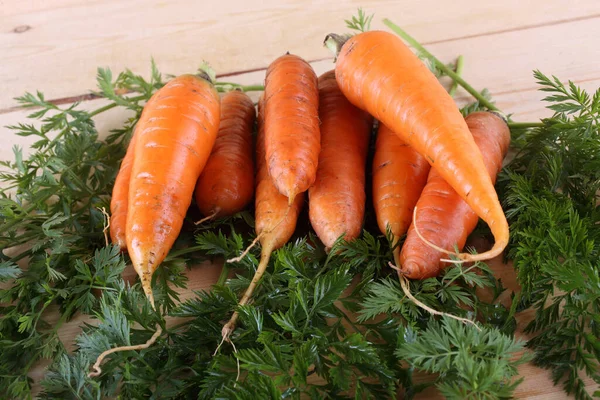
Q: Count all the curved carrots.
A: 1